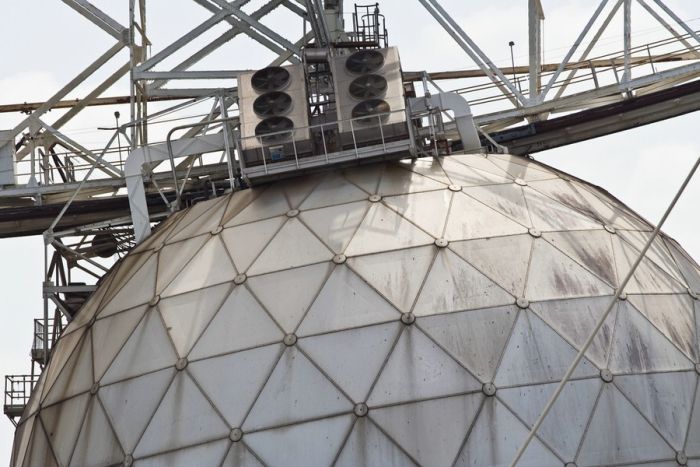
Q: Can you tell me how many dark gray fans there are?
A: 6